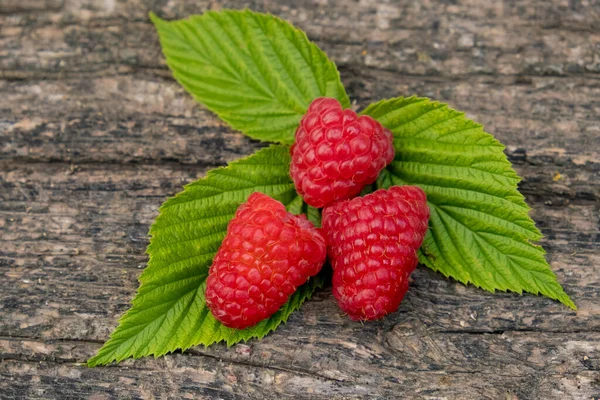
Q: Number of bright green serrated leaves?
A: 3